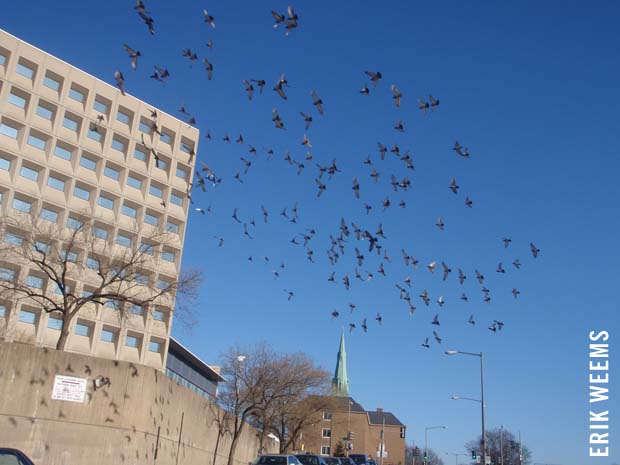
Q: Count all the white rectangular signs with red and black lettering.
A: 1